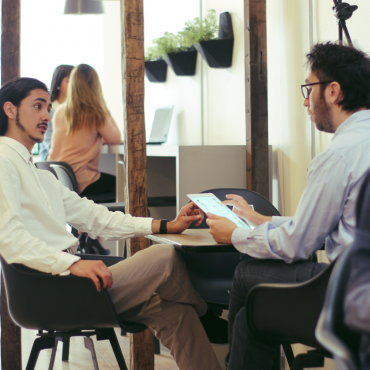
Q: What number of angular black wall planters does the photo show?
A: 3